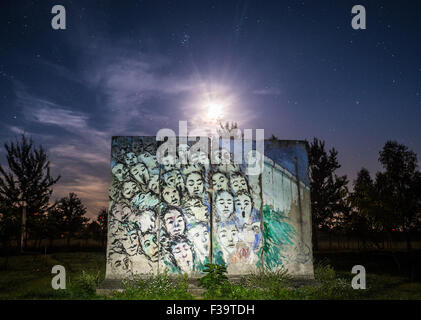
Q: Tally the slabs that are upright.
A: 4